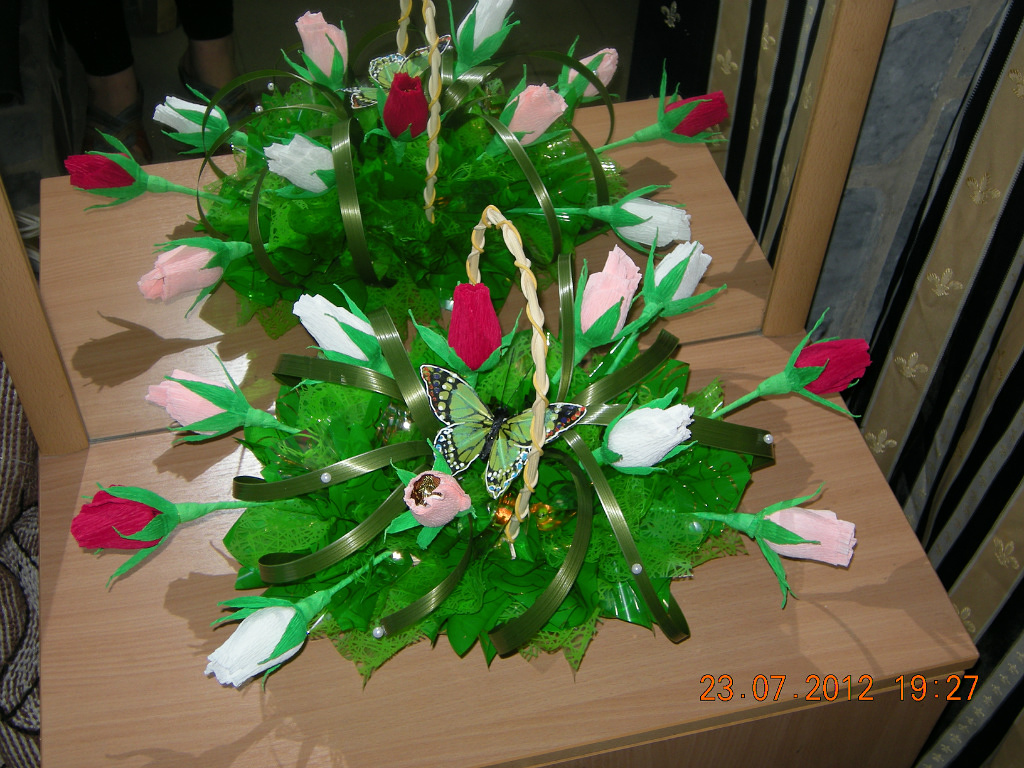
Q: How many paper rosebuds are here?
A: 11